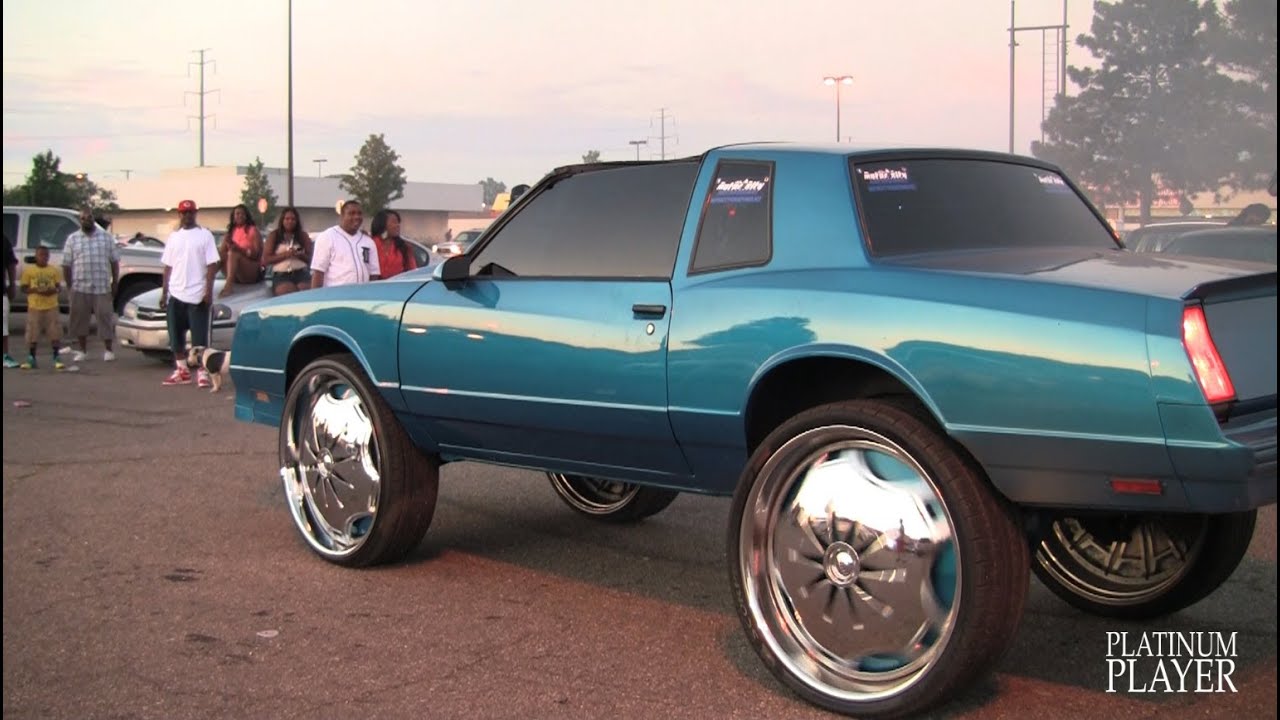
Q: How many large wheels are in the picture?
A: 4